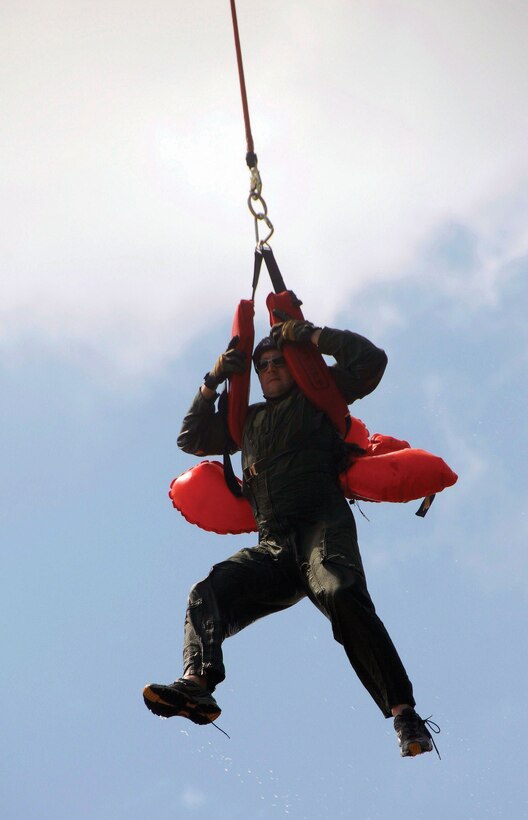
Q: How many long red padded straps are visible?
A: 2